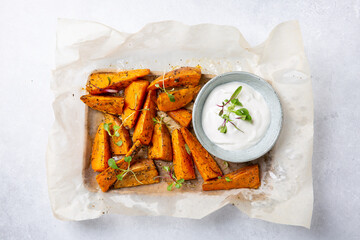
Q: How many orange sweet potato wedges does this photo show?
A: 15